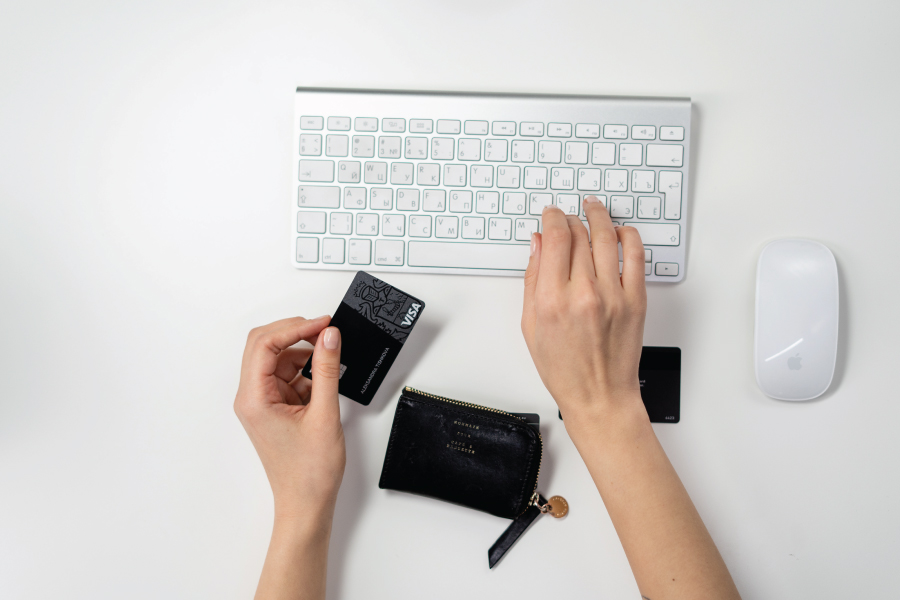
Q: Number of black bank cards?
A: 3